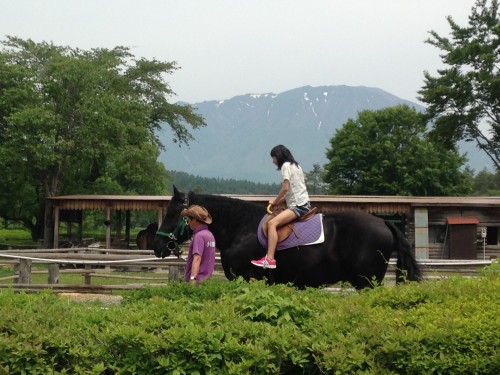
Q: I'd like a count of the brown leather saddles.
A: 1